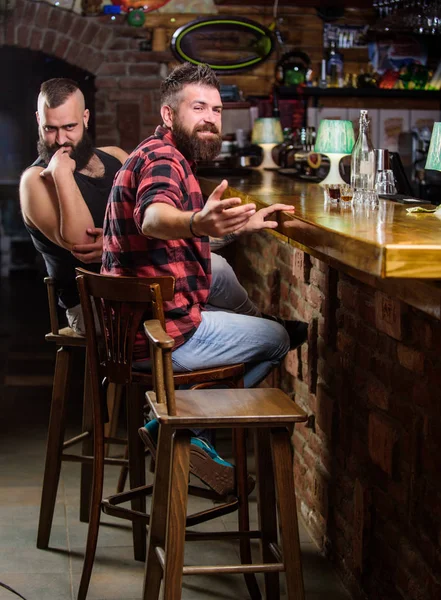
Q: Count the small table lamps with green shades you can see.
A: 3